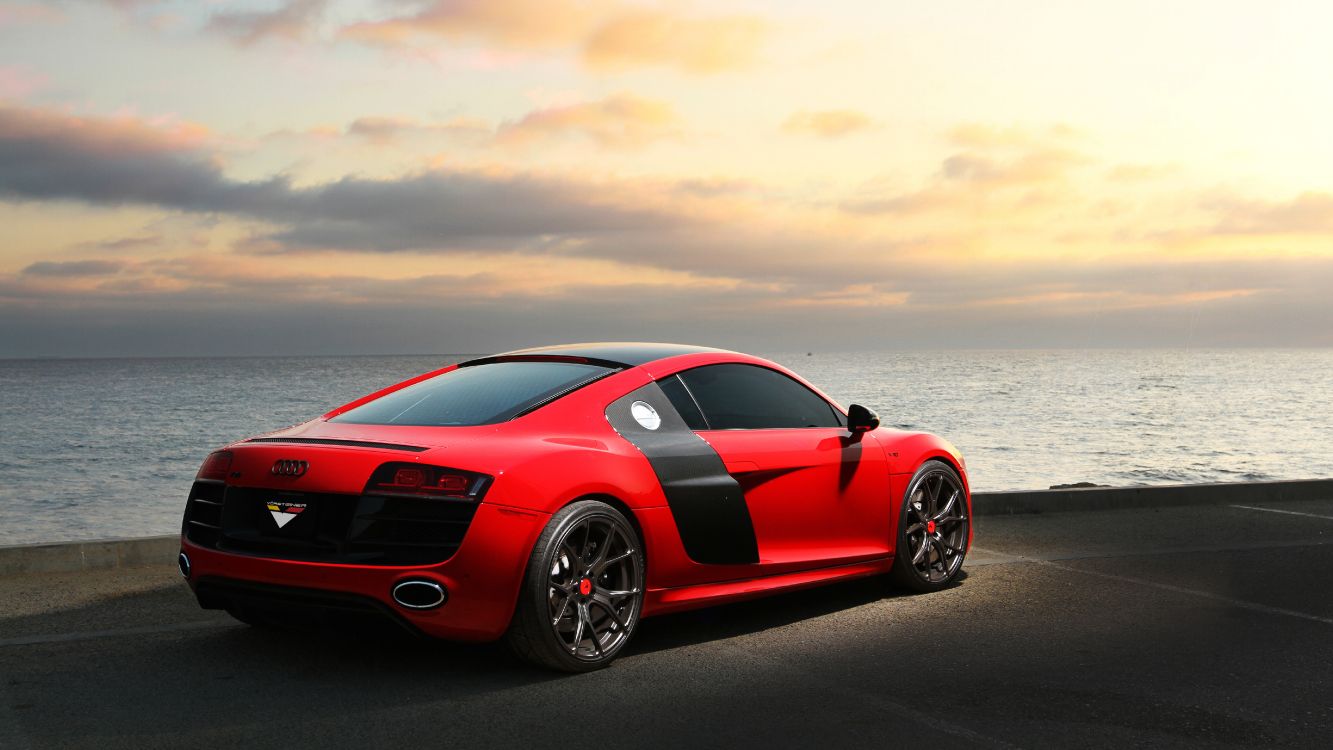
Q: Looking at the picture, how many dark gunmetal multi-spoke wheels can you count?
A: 2